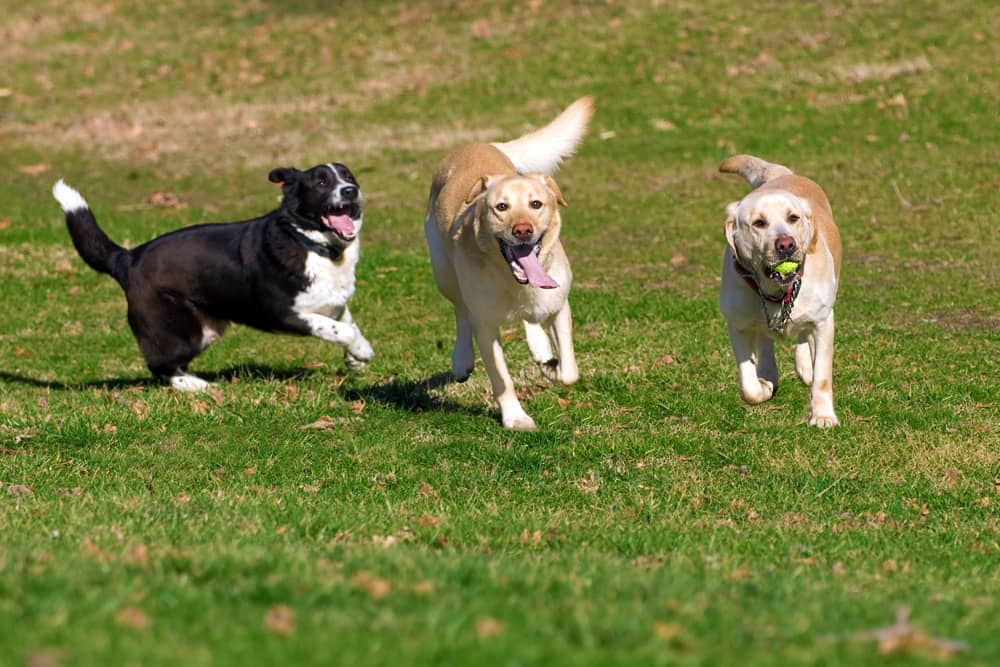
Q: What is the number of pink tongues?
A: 2